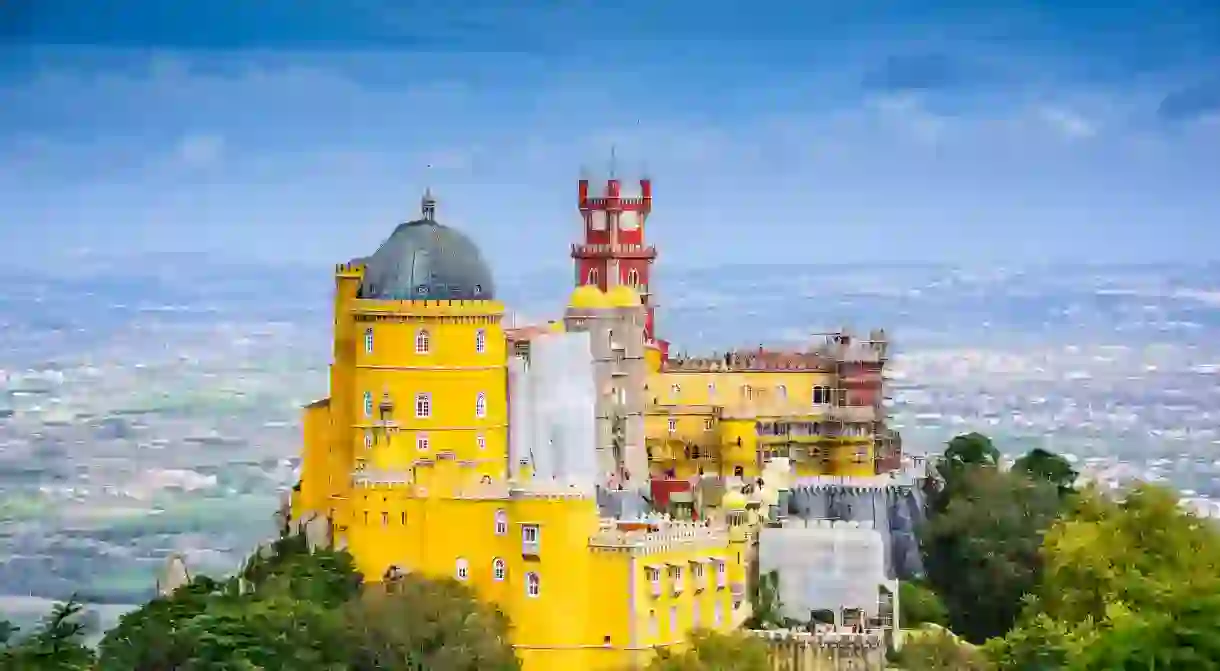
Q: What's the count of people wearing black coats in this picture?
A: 0